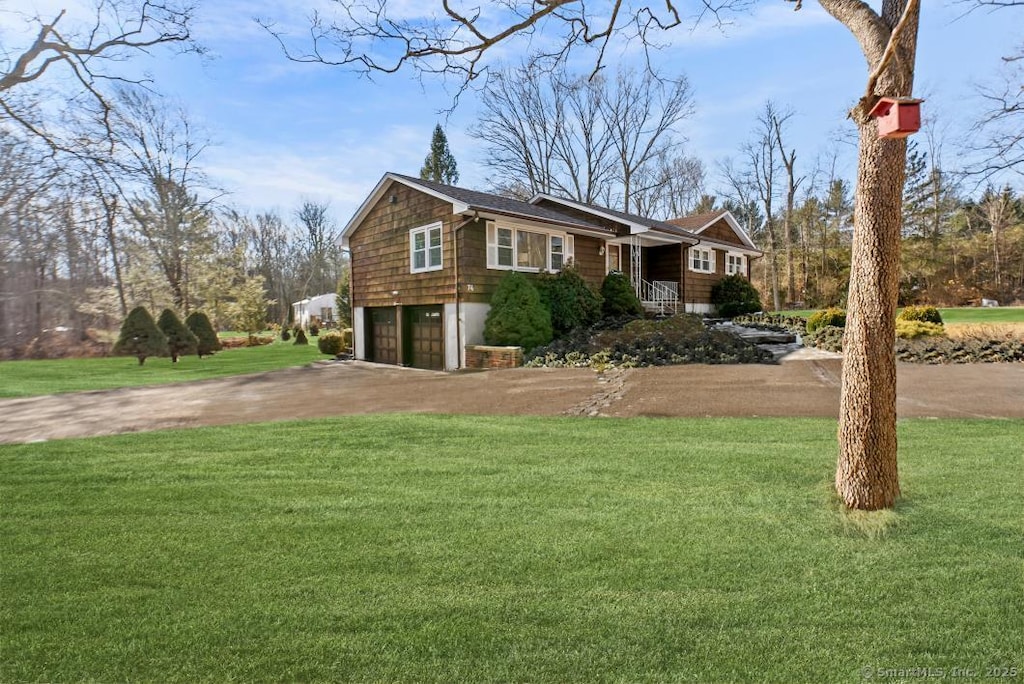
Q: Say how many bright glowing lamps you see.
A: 0